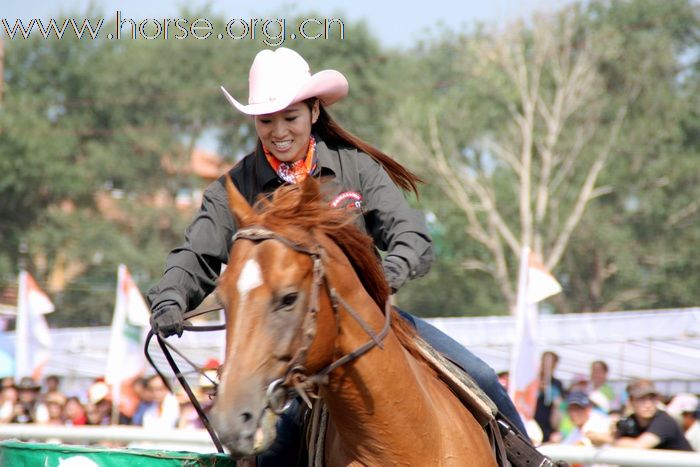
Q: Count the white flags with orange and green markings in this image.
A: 3